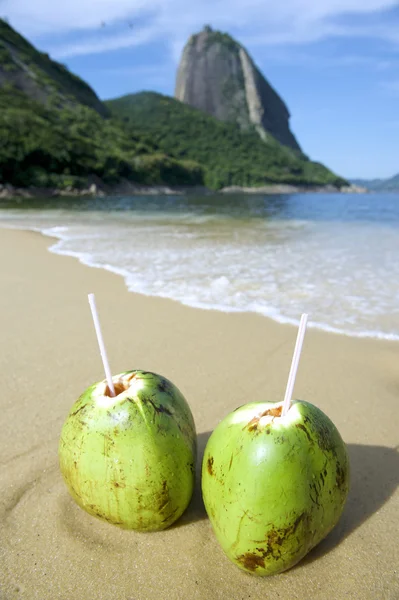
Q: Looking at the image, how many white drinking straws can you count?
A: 2